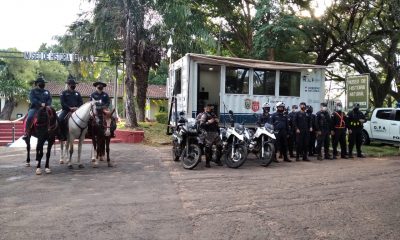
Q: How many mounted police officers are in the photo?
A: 3